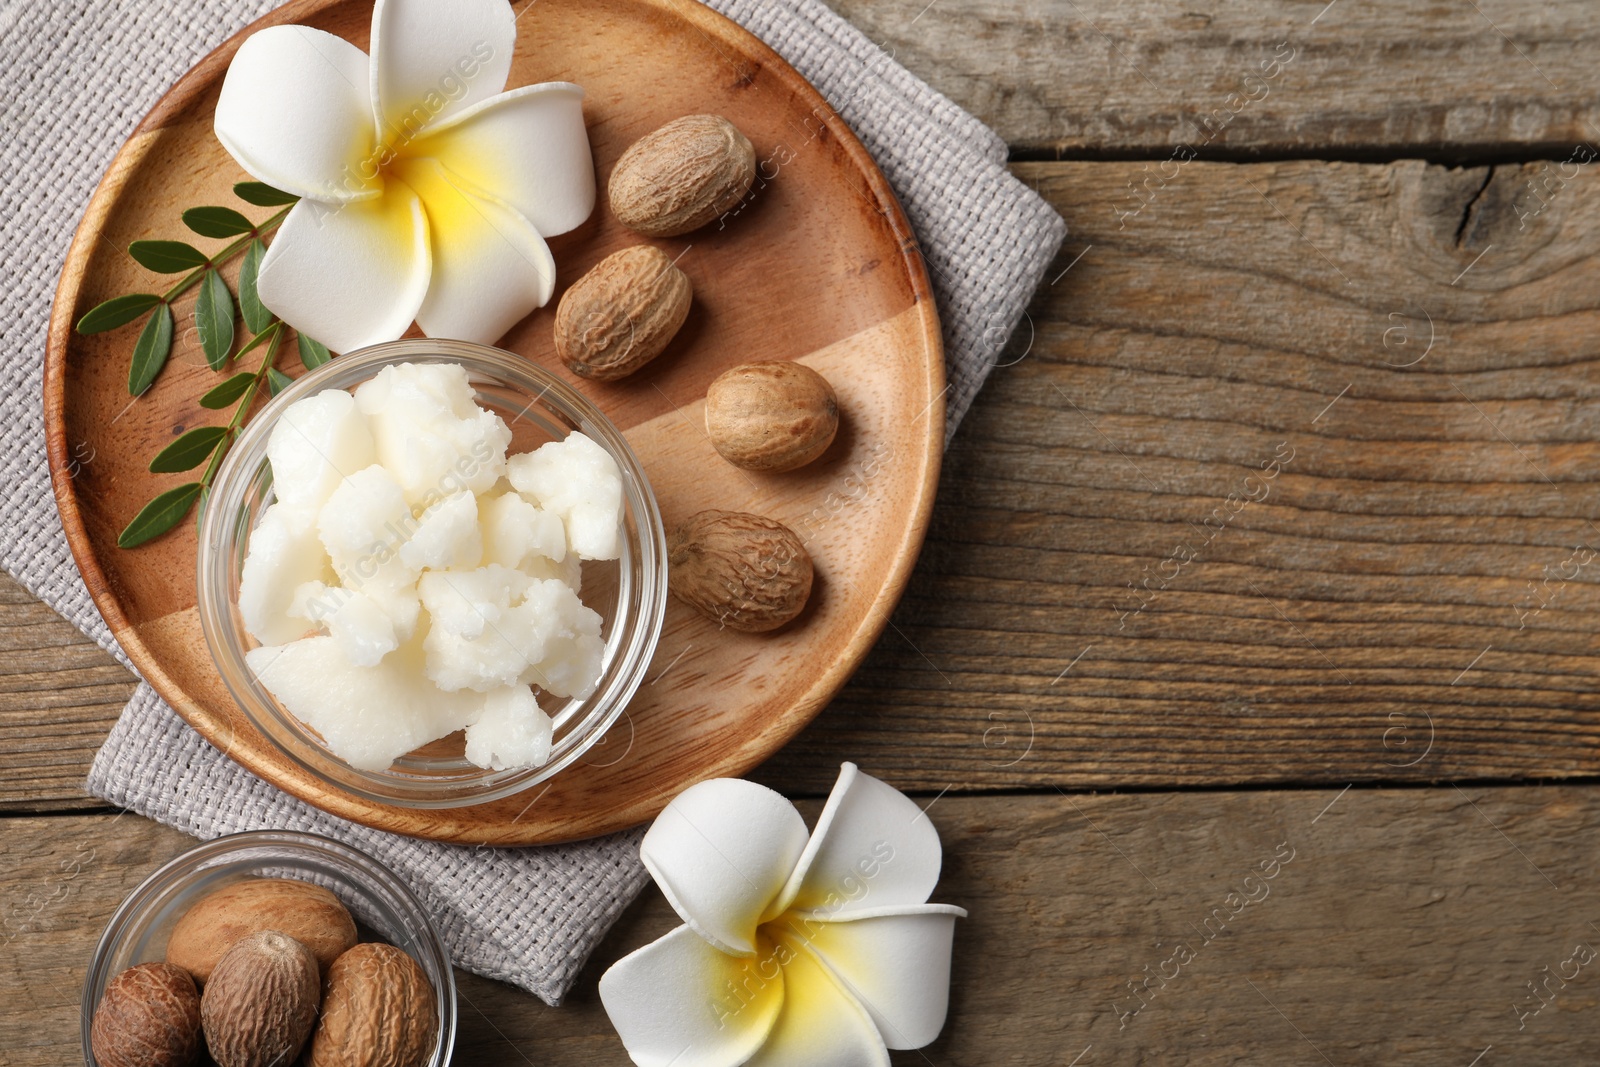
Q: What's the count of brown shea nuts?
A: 8